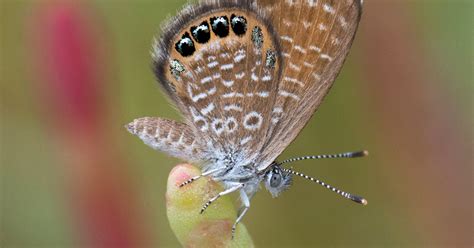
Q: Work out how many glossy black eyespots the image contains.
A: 4